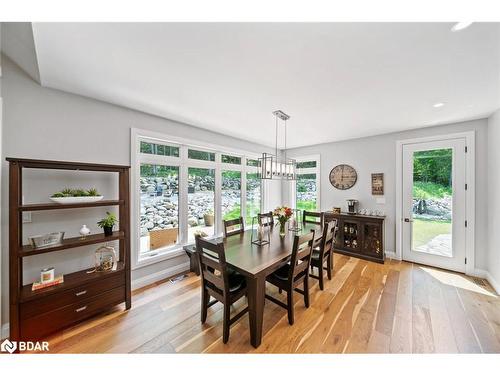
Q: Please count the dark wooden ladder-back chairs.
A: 6